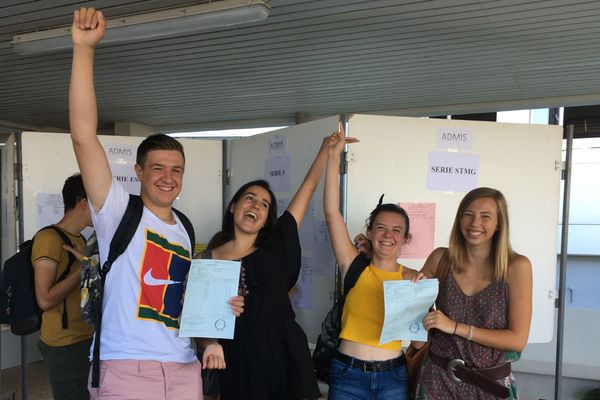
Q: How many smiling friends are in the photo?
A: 4